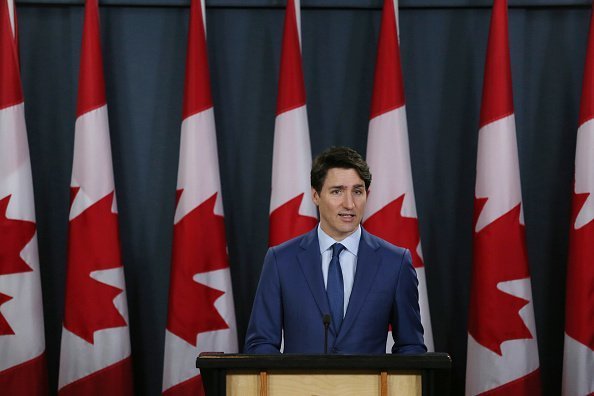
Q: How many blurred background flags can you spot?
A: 7